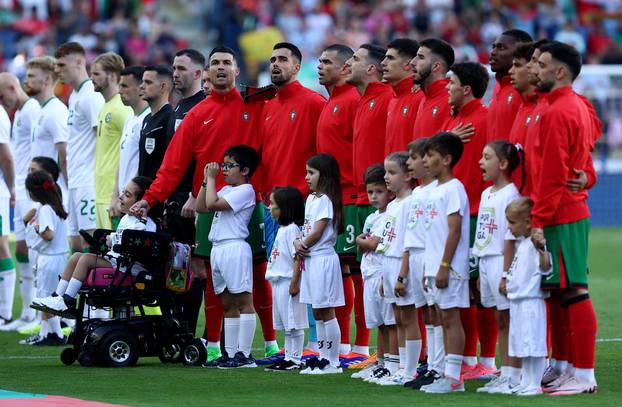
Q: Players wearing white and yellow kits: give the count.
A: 6